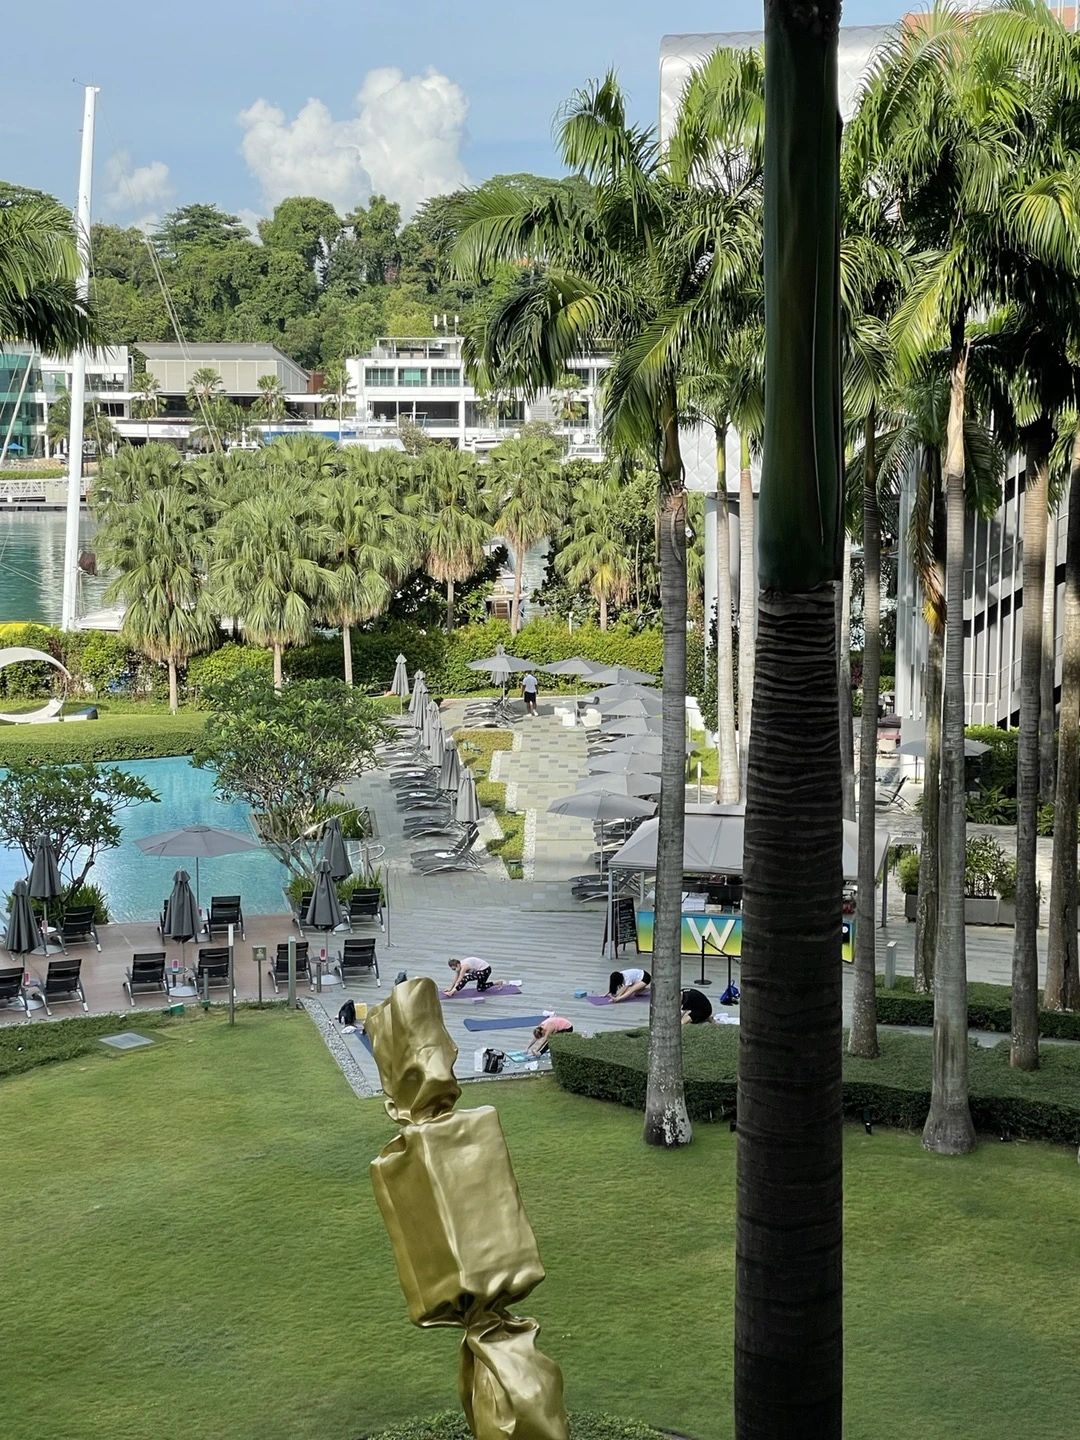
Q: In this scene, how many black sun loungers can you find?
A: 12